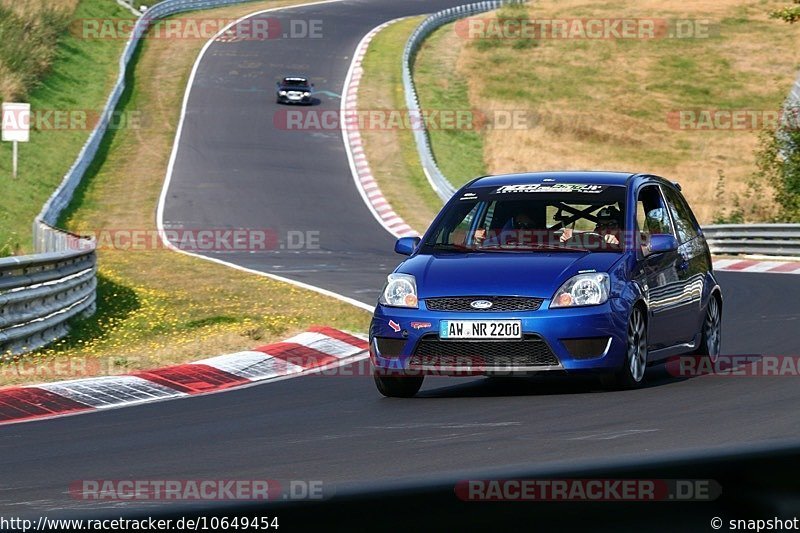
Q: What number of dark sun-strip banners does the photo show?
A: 1